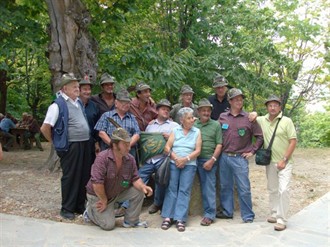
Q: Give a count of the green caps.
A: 12